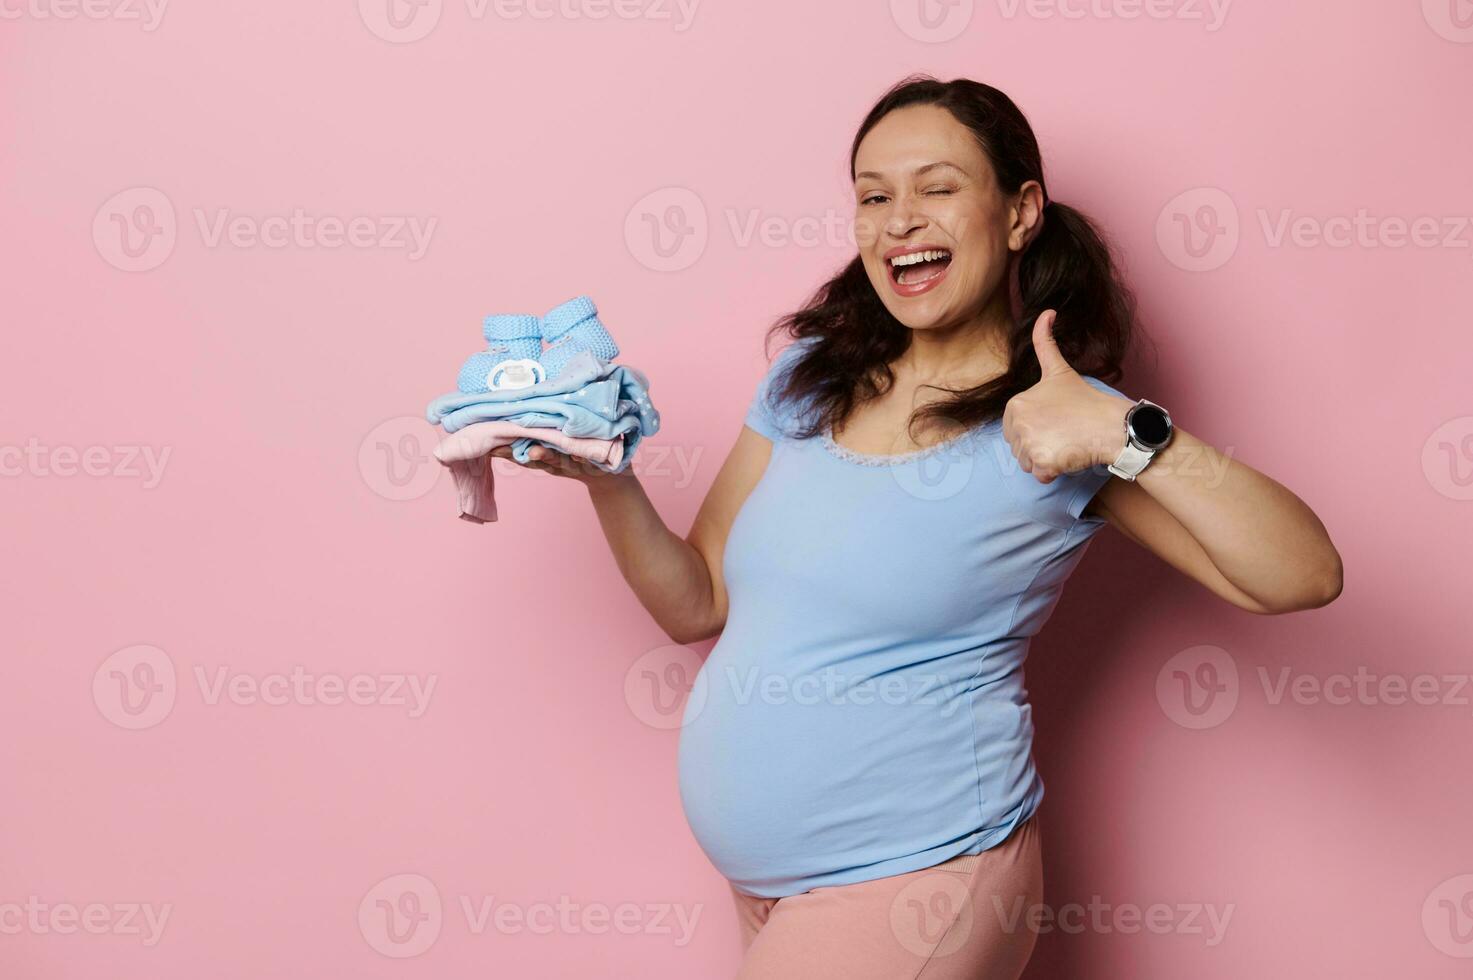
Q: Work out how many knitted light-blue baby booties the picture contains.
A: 2